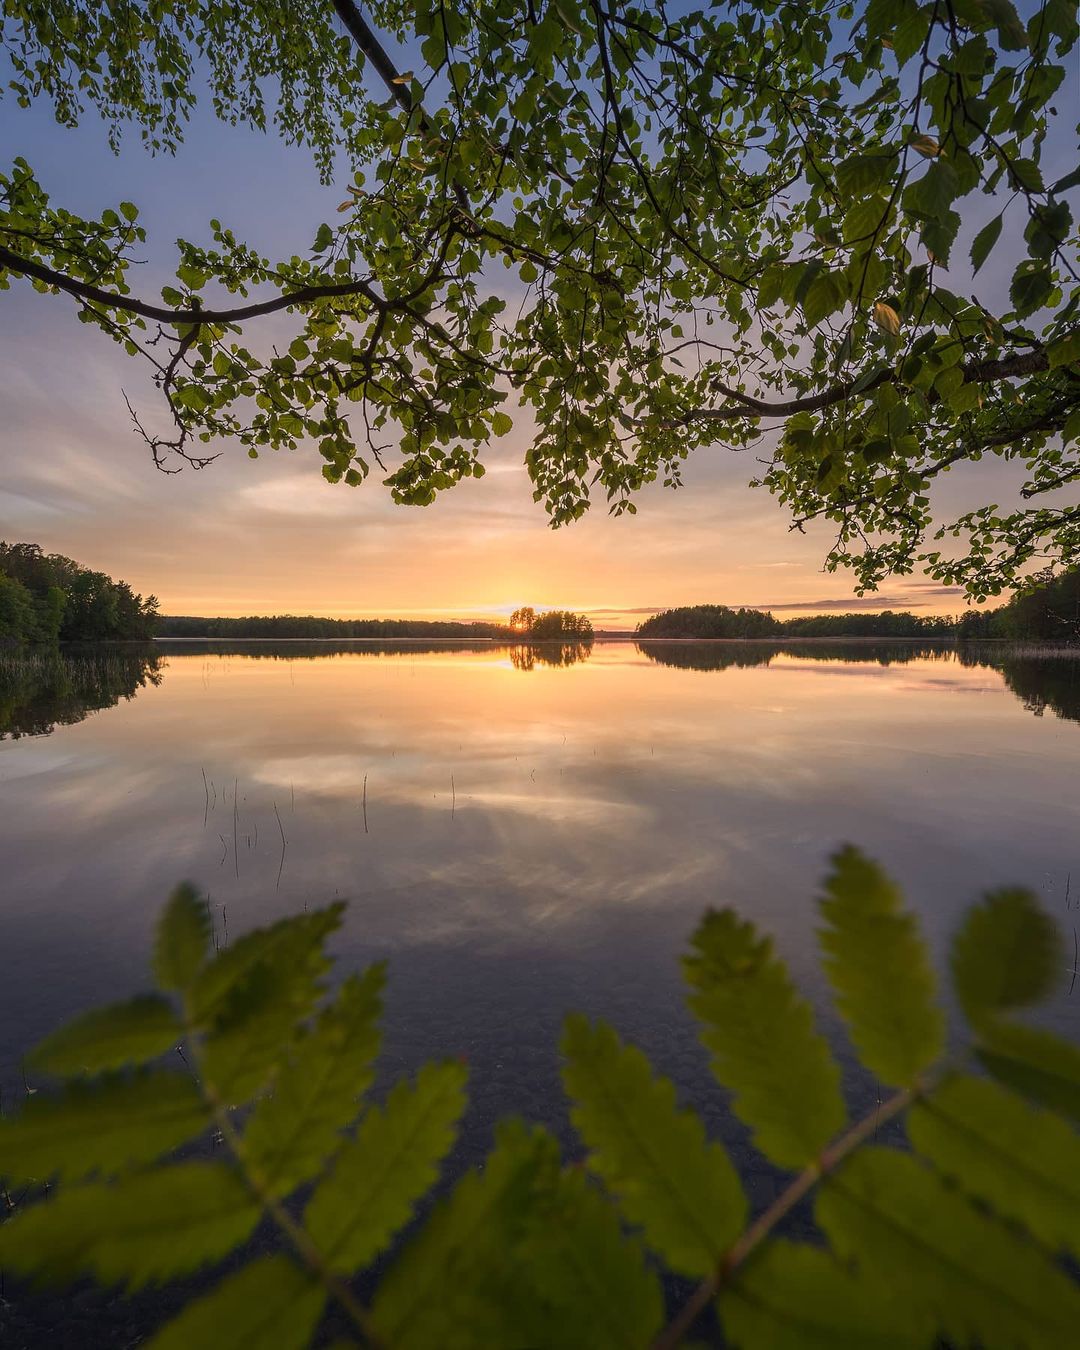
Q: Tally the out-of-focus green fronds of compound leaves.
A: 2